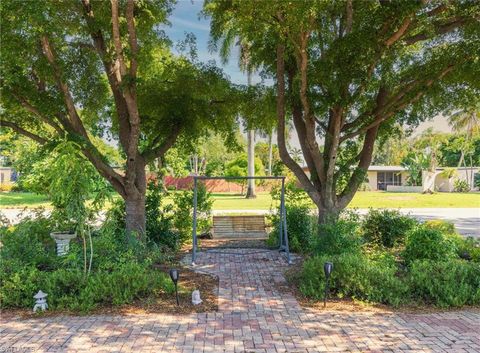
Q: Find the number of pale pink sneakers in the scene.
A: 0